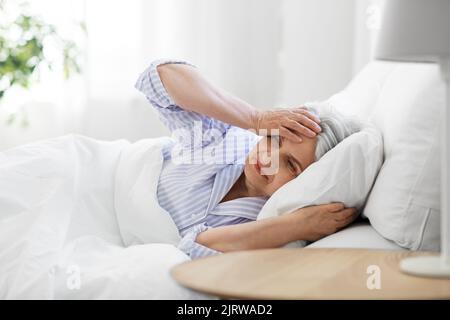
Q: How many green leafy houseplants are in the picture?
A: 1